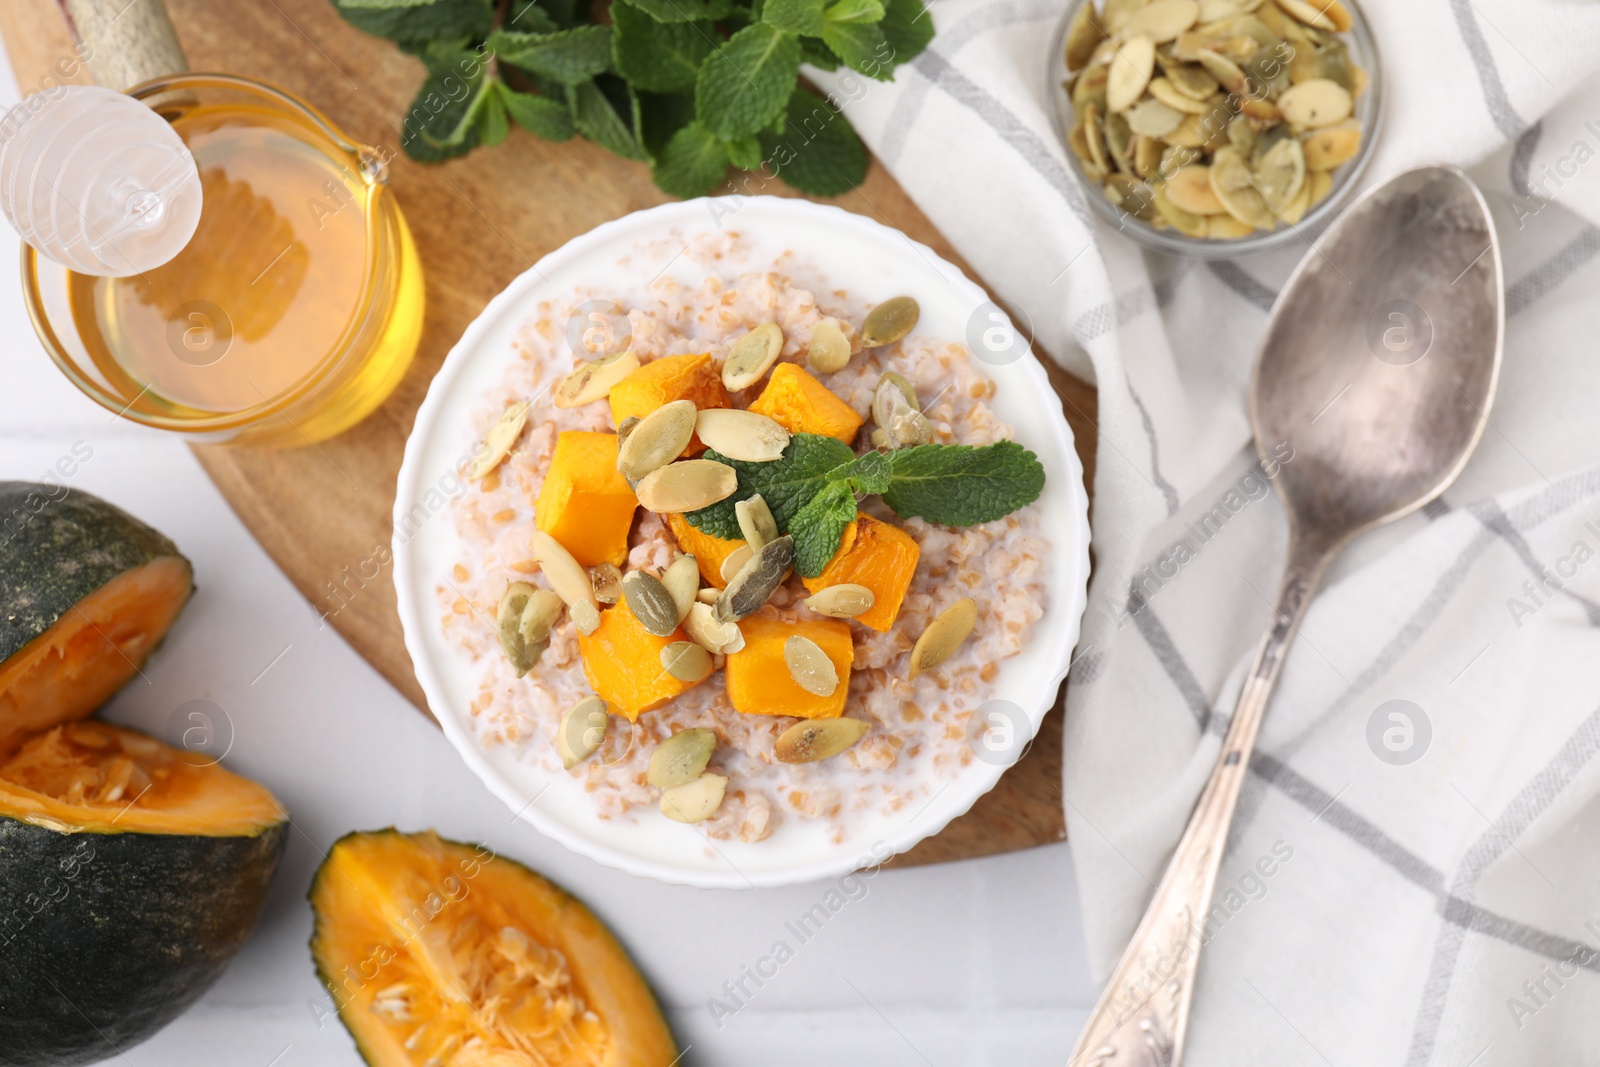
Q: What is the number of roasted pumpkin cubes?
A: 7